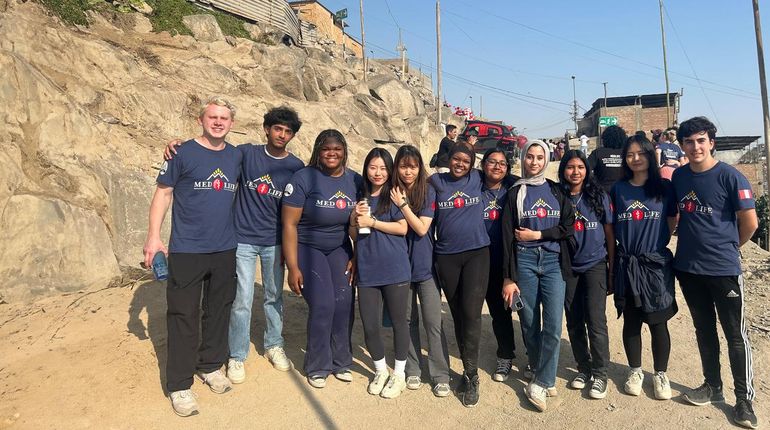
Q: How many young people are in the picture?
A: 11